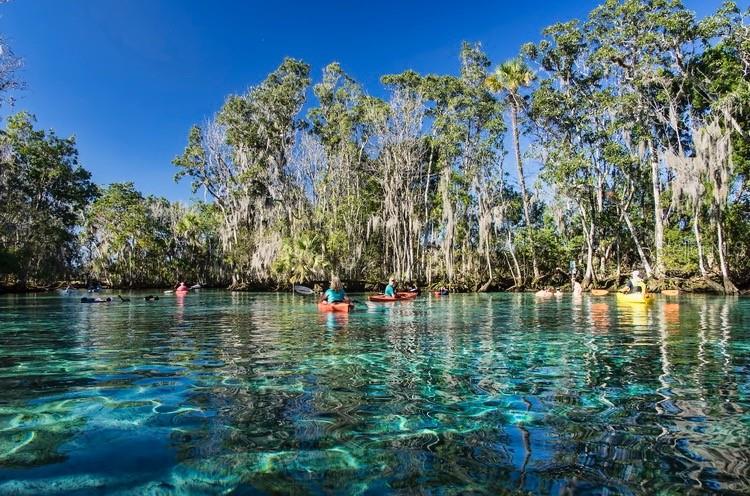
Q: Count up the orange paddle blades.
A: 2